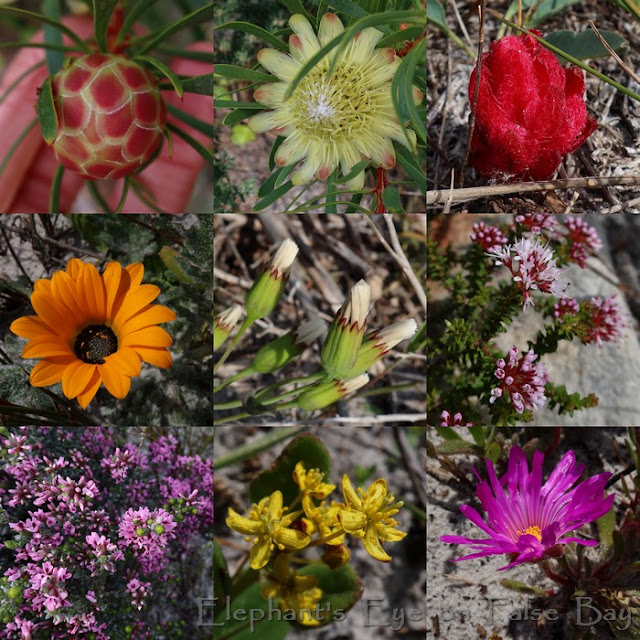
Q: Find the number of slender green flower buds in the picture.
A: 6